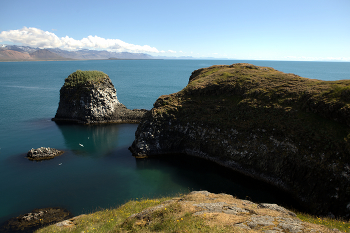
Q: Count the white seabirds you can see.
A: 3